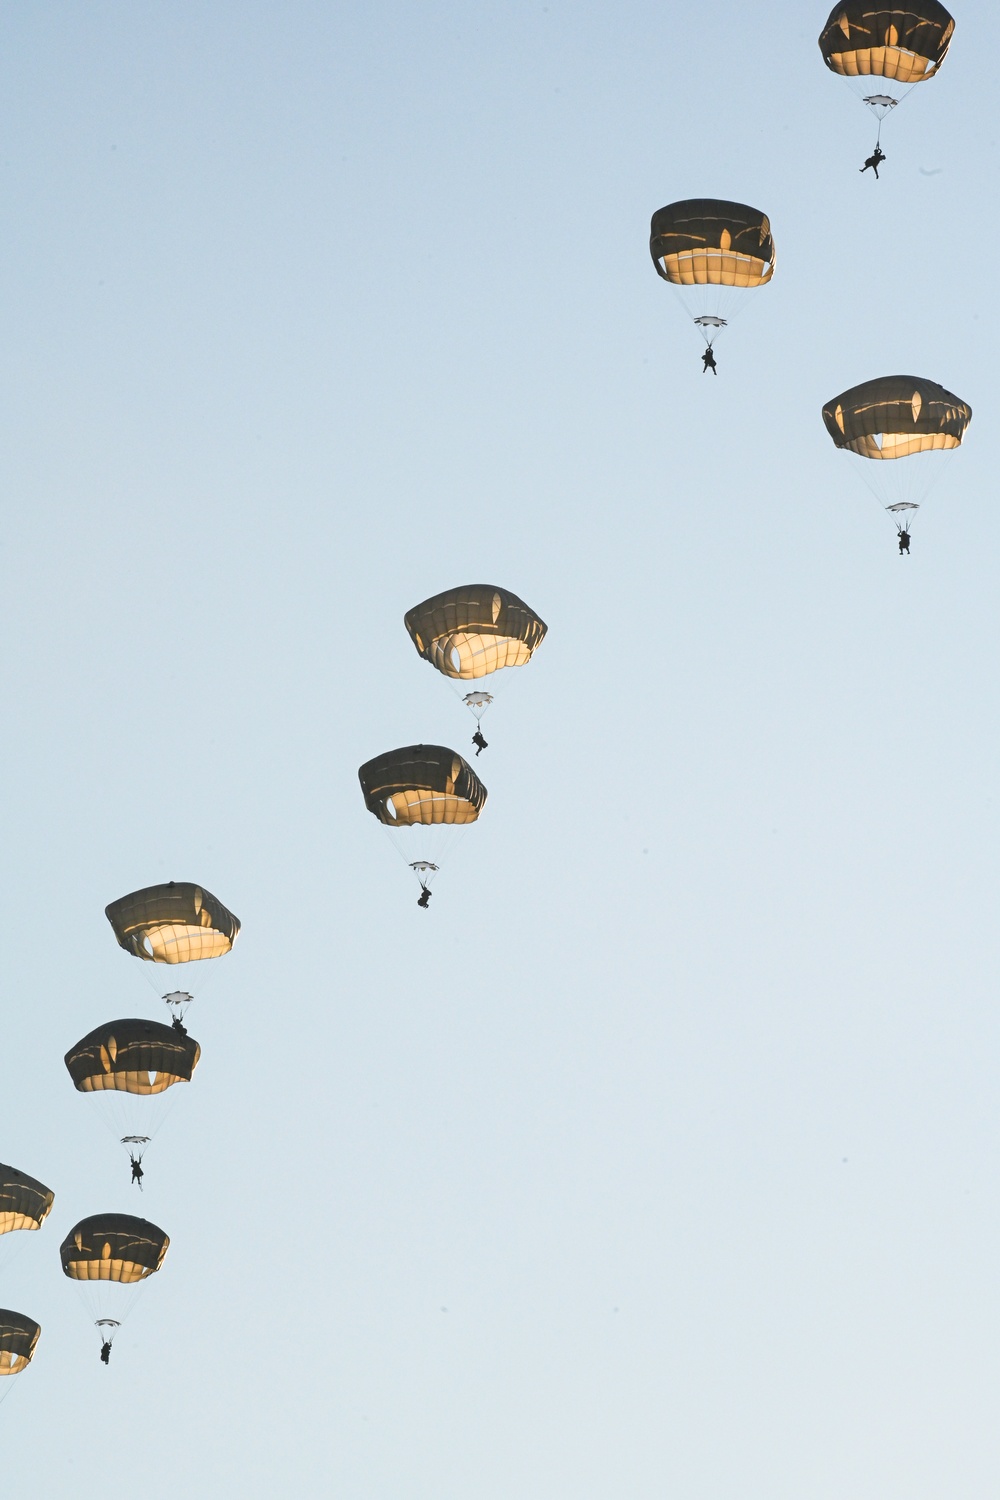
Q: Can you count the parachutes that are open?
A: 10